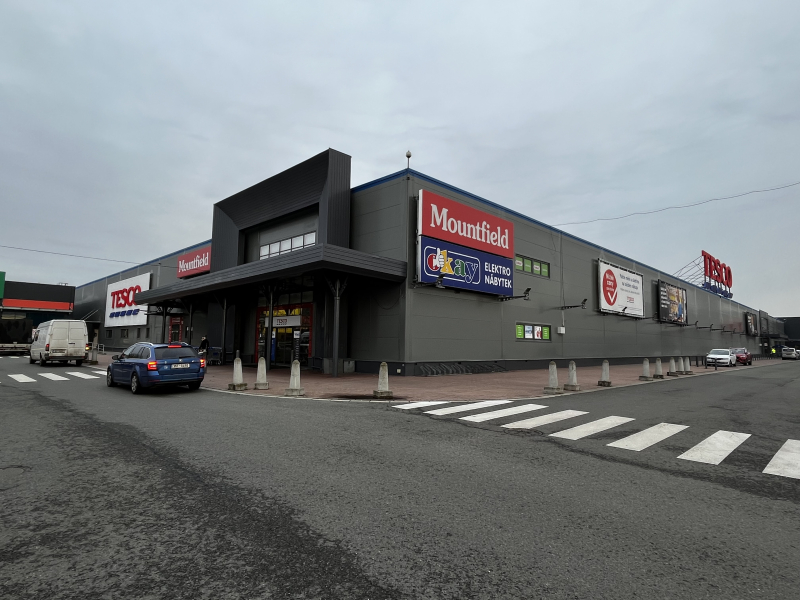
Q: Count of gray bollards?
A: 12